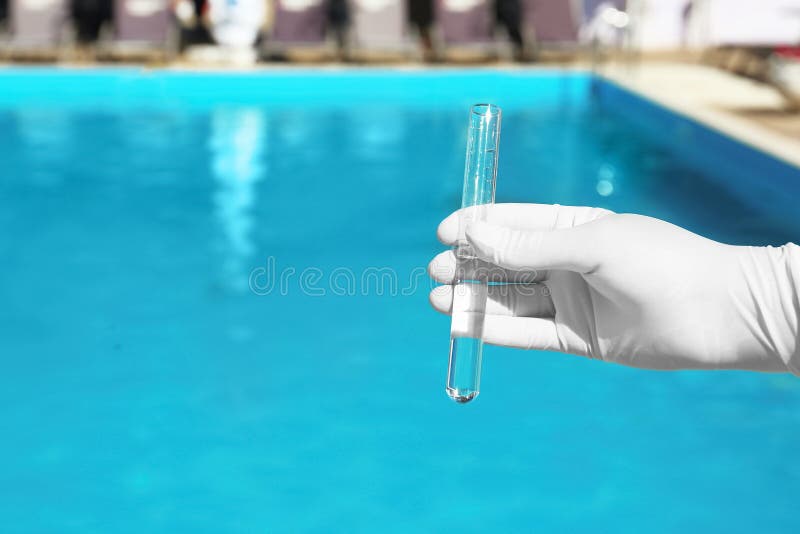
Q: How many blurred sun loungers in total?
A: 6